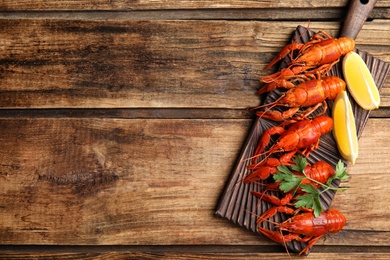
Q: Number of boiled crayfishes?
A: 5